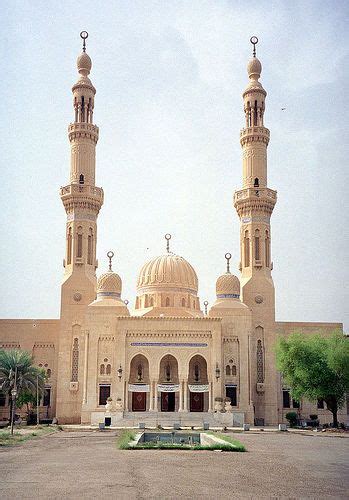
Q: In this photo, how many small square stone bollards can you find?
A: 6